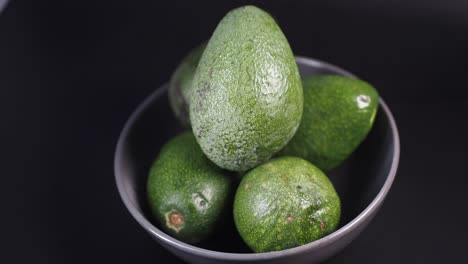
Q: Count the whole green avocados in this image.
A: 5